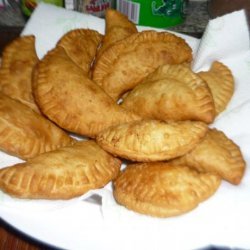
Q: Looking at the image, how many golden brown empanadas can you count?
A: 12